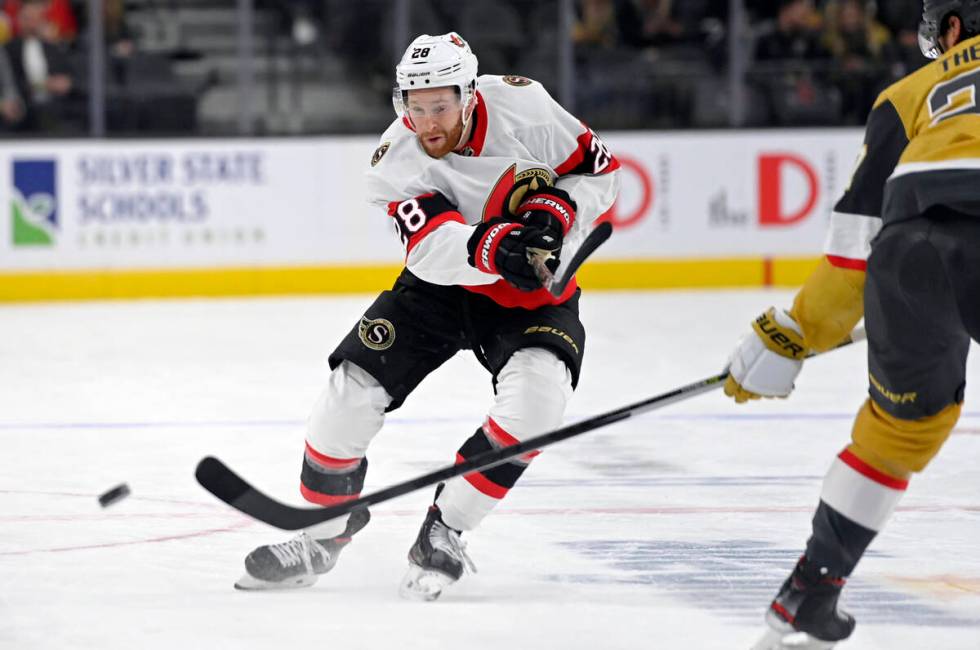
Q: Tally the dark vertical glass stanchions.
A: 5